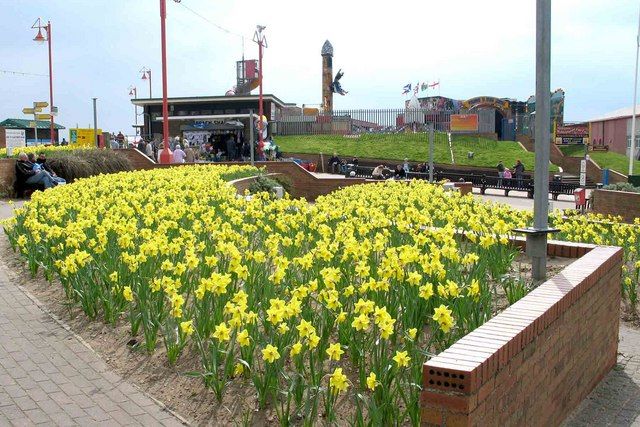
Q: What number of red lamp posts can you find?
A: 5